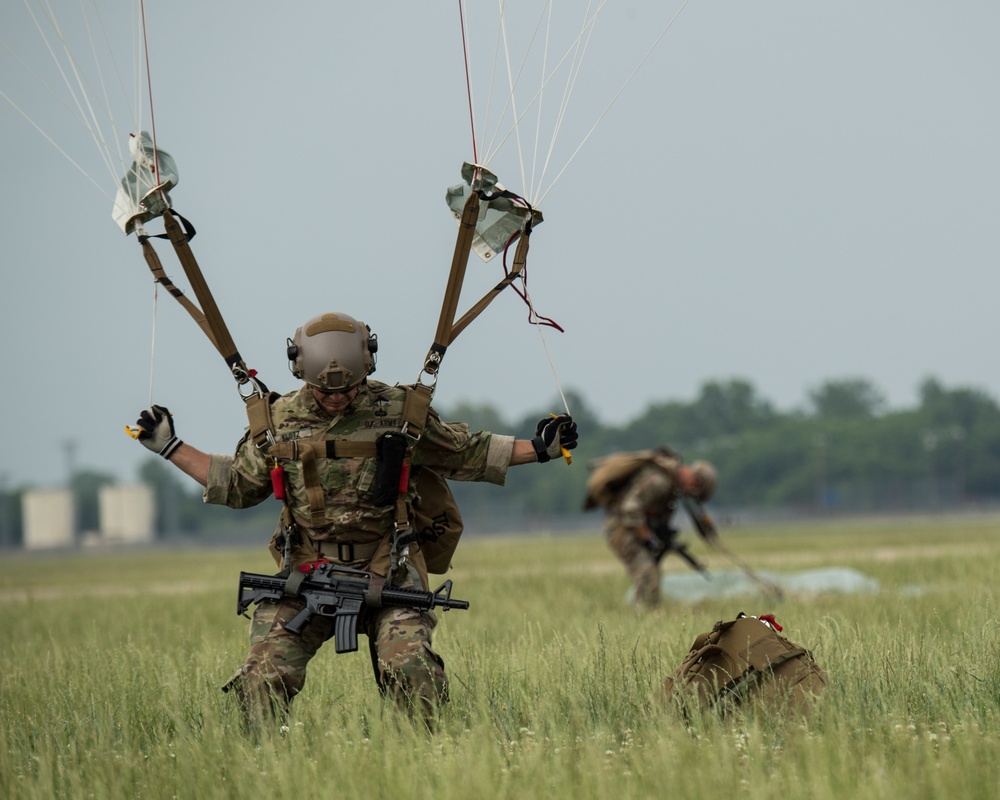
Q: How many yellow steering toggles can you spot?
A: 2